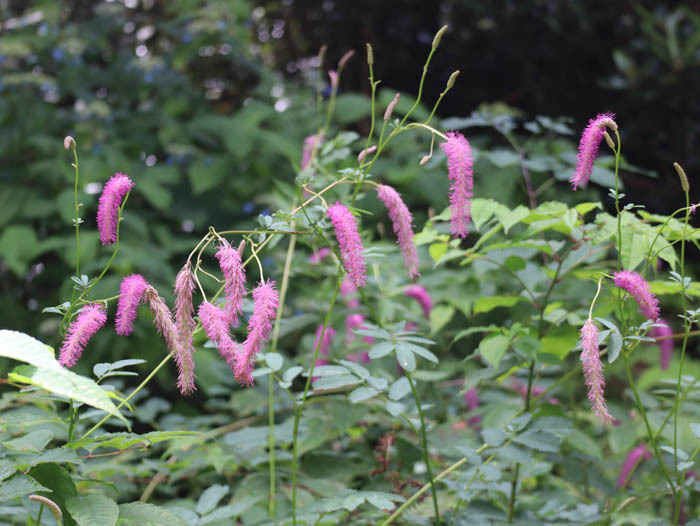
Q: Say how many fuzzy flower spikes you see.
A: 14